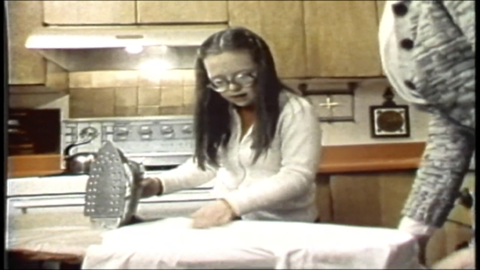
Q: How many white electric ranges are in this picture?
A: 1